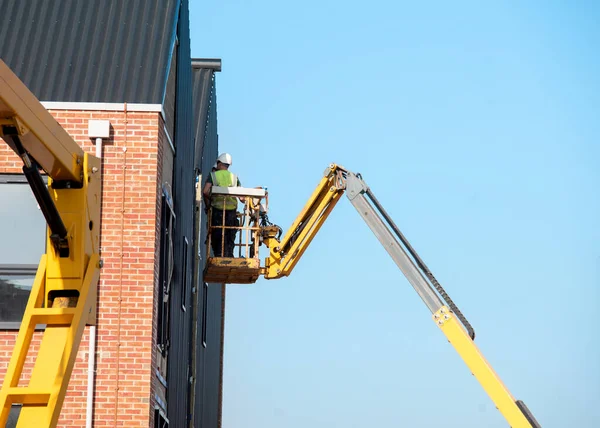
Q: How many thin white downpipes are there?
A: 1